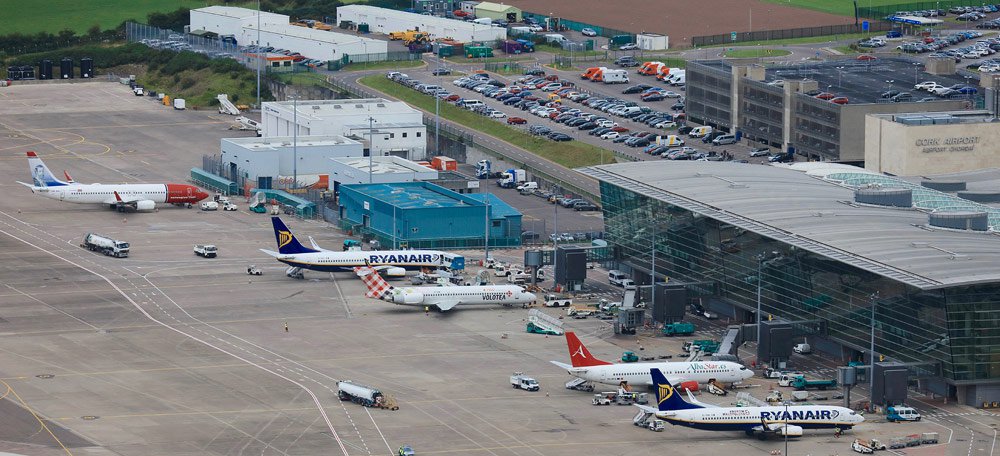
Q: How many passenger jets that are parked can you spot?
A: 5